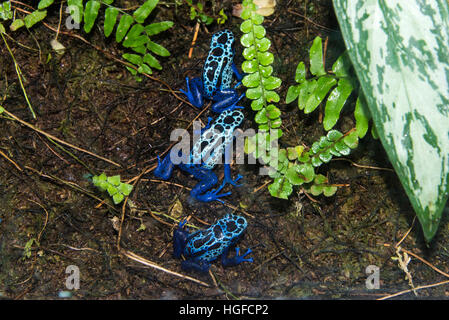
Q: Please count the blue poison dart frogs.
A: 3